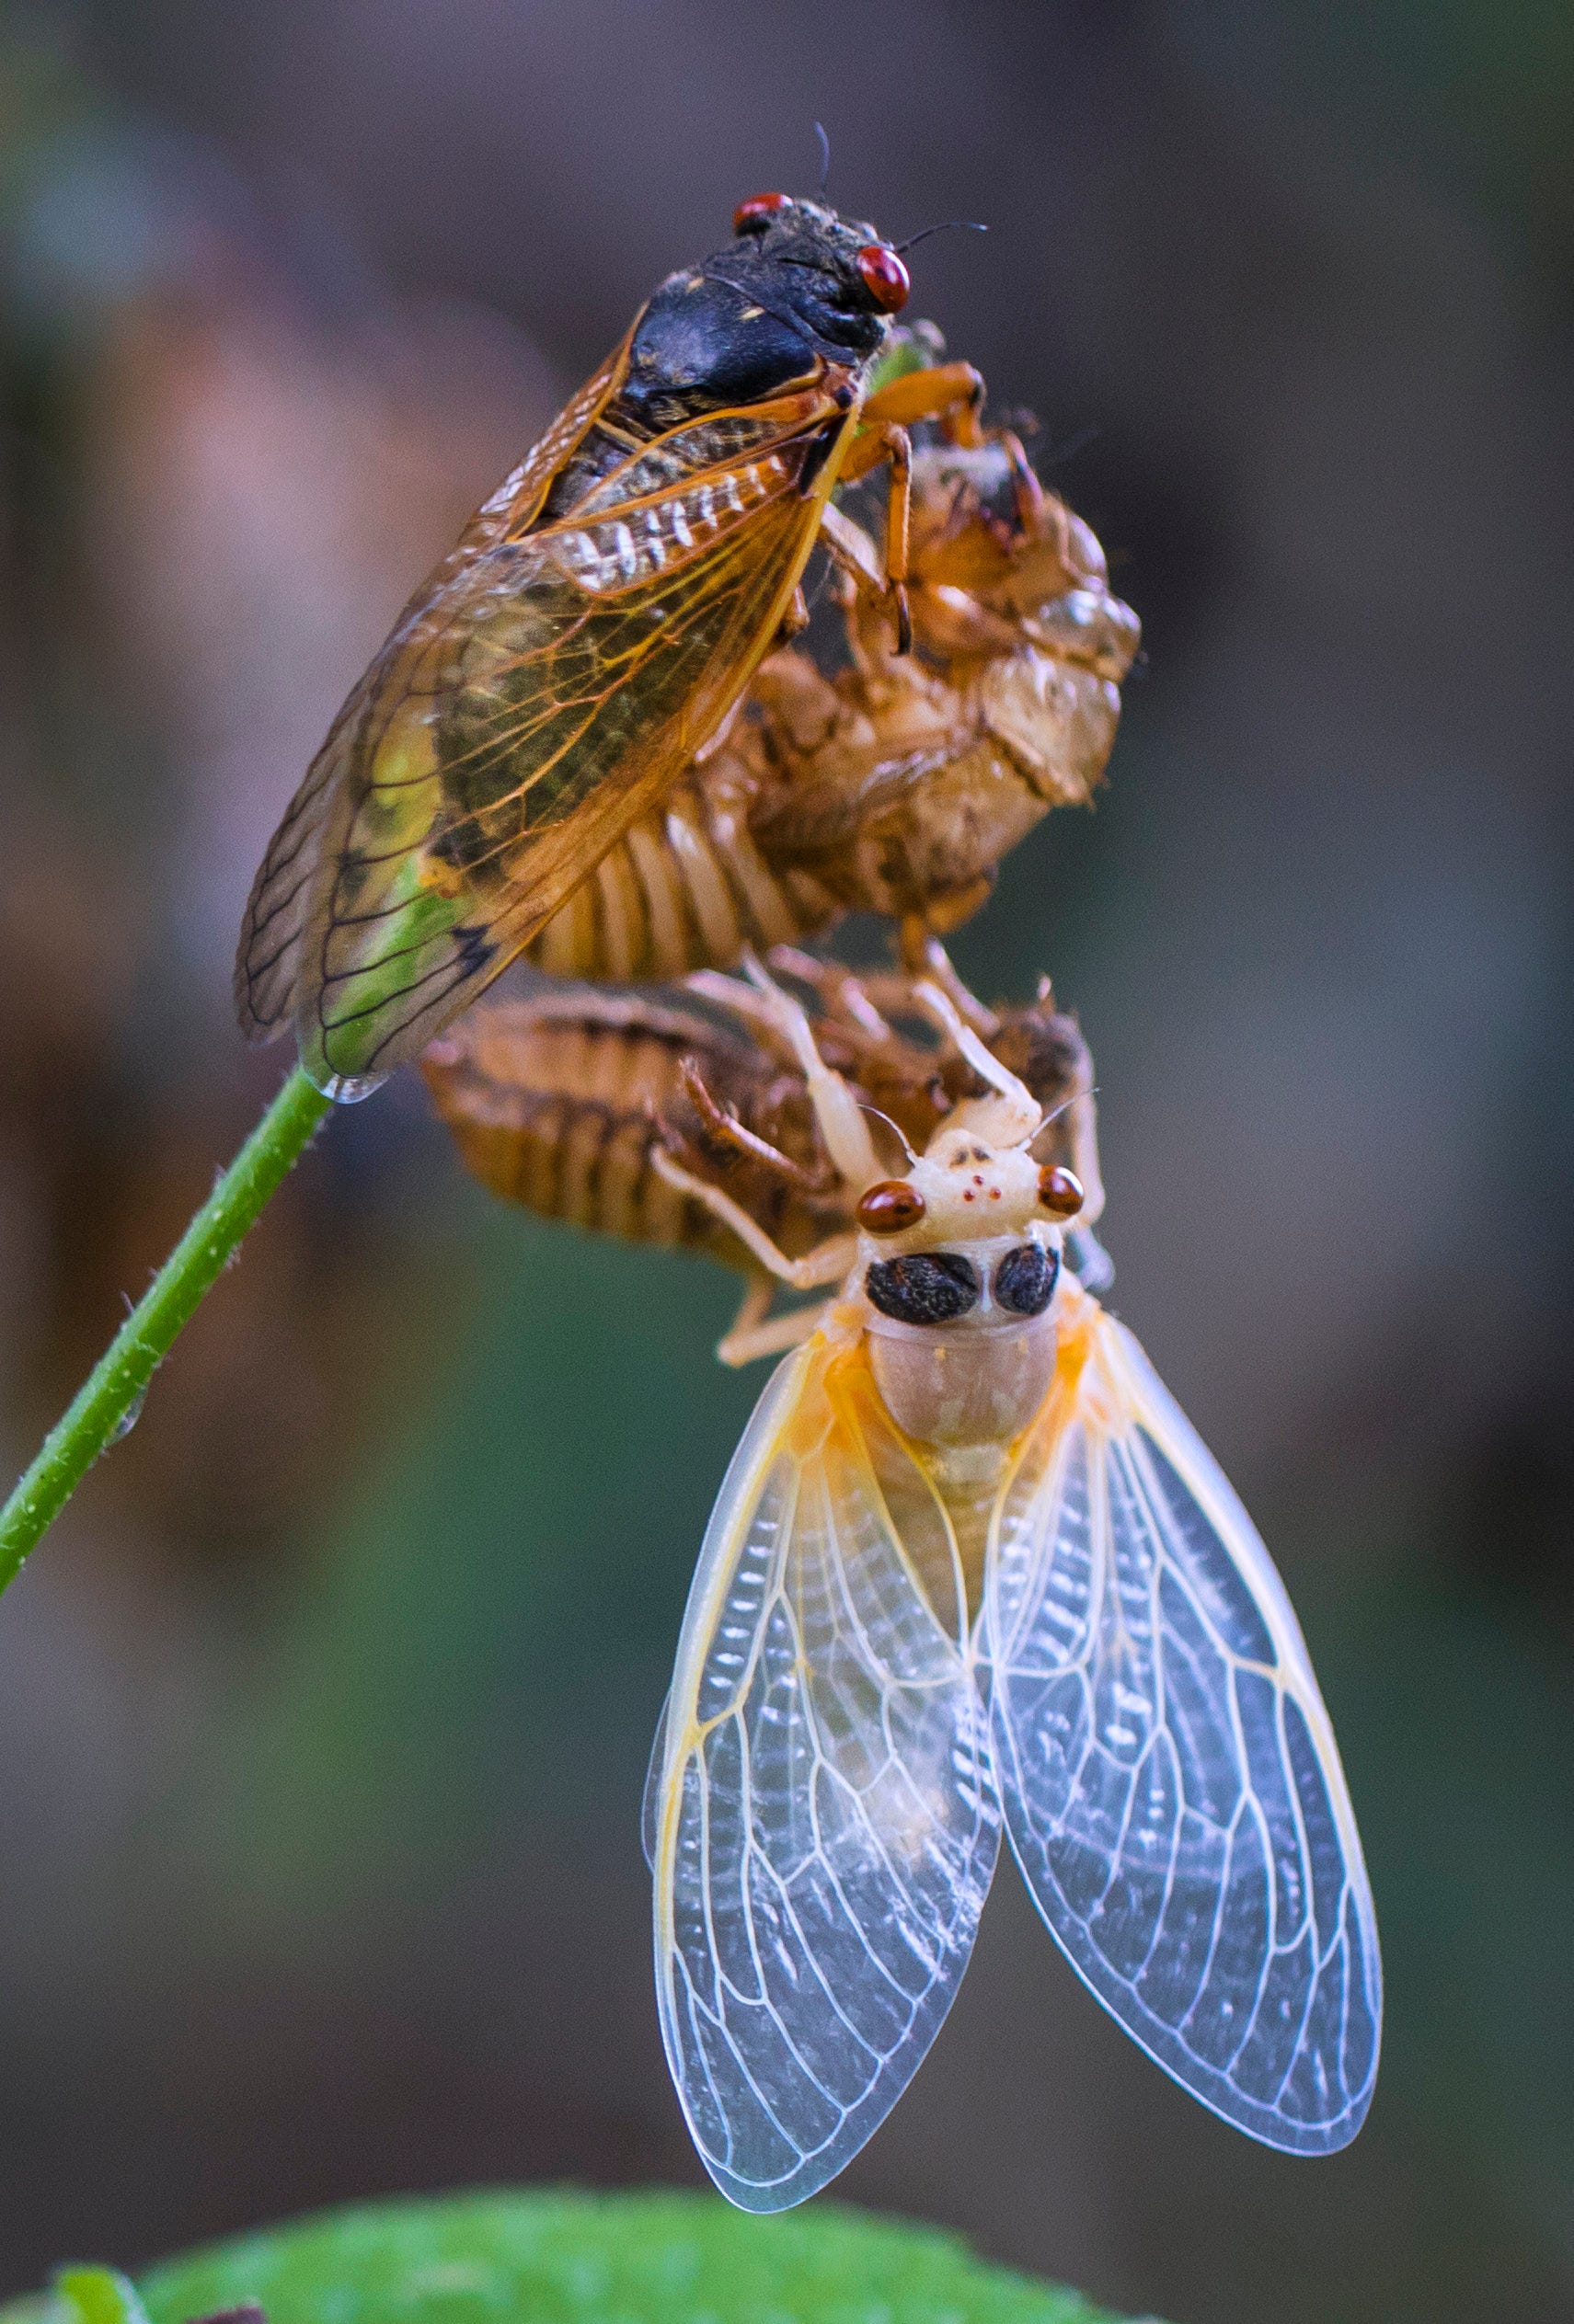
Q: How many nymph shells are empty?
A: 2